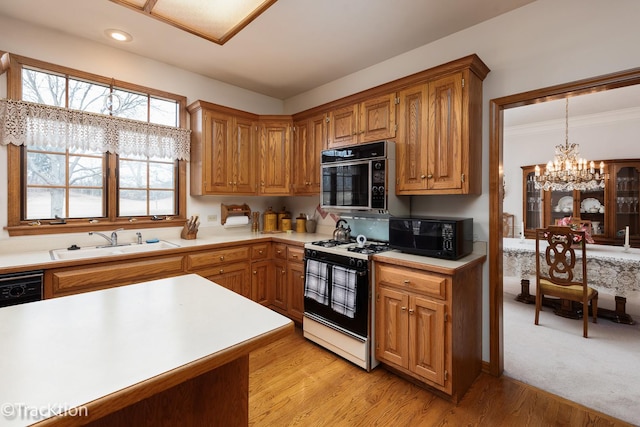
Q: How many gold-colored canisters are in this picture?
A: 4